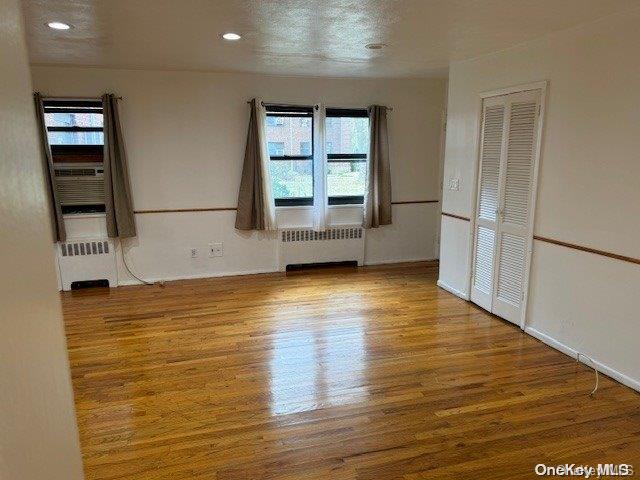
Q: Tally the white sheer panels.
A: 2